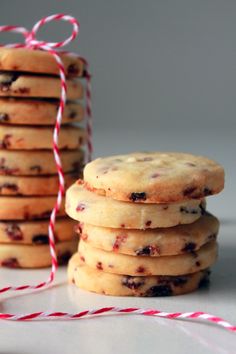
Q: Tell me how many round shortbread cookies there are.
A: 14